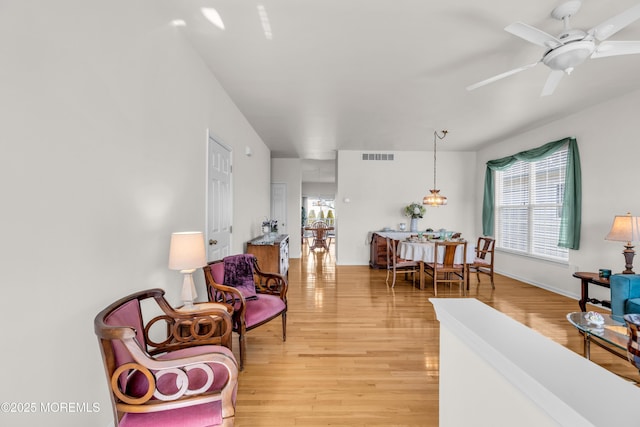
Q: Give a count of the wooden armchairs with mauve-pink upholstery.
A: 2